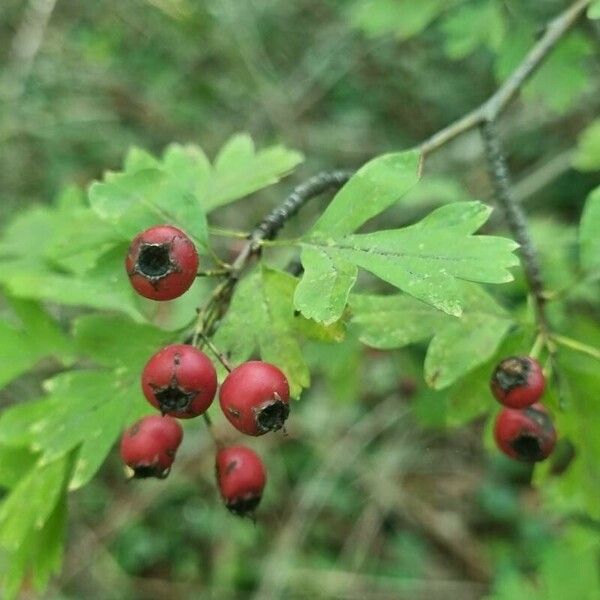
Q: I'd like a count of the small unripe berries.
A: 0